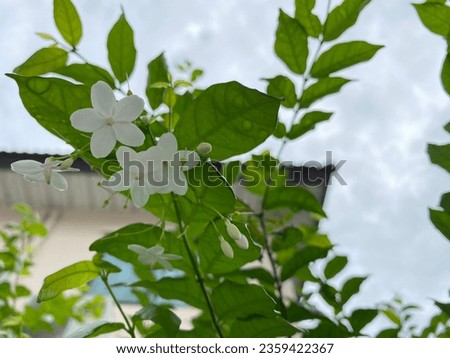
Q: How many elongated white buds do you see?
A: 3